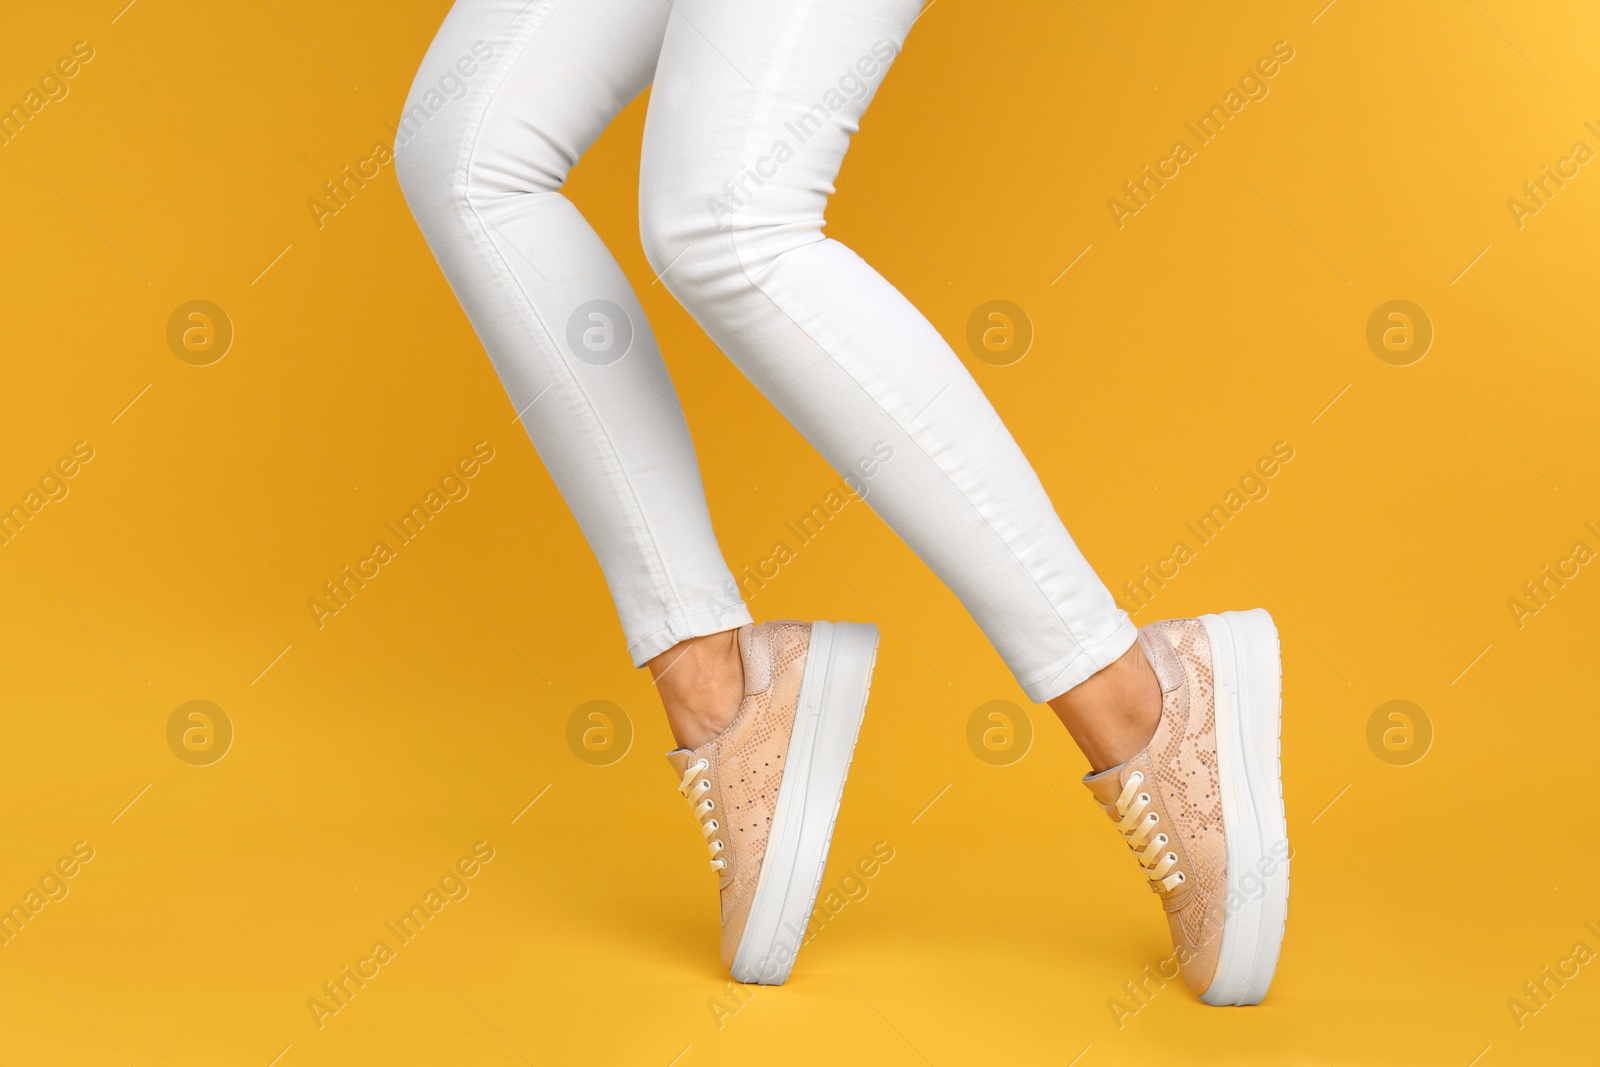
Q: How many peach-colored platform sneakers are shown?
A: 2